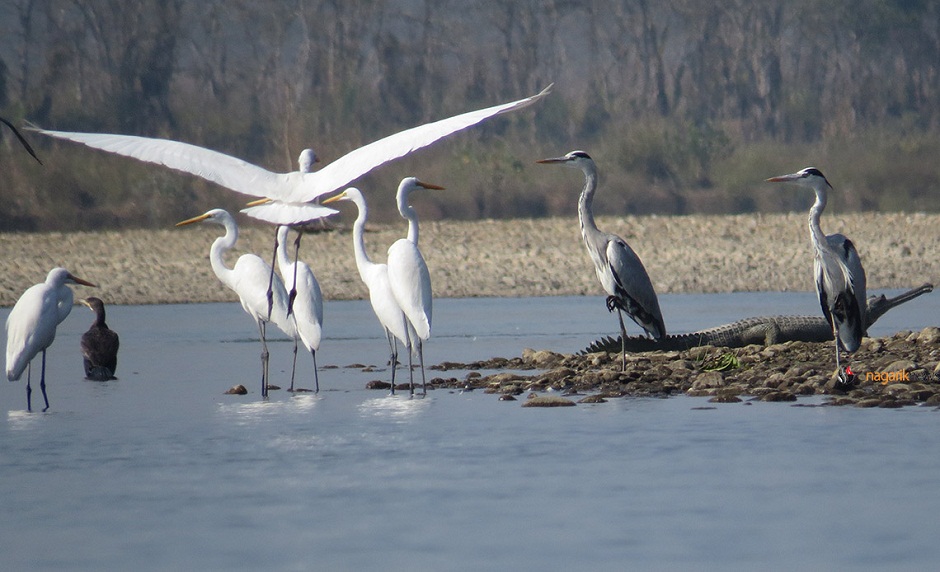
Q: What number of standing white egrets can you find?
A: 5